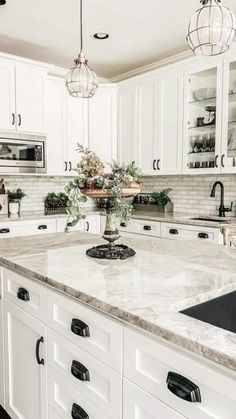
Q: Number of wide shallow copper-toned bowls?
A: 1